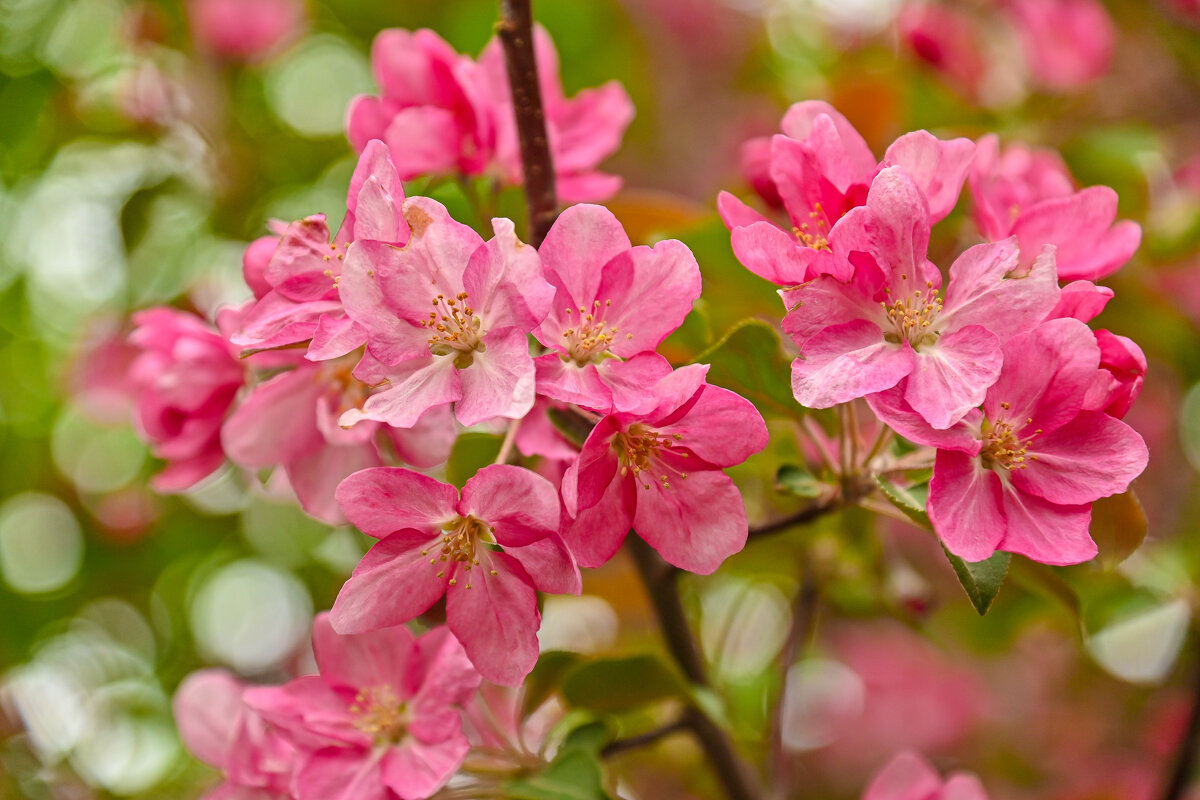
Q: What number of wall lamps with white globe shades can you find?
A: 0